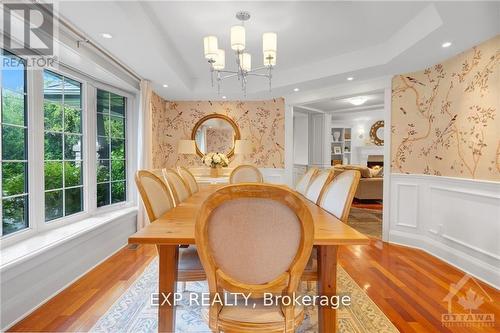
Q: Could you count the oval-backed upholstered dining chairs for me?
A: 8